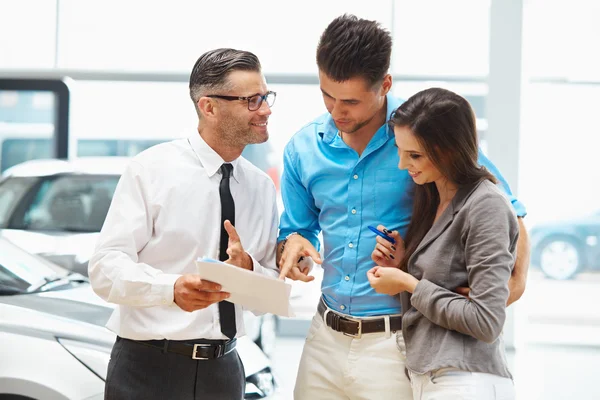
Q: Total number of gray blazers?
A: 1